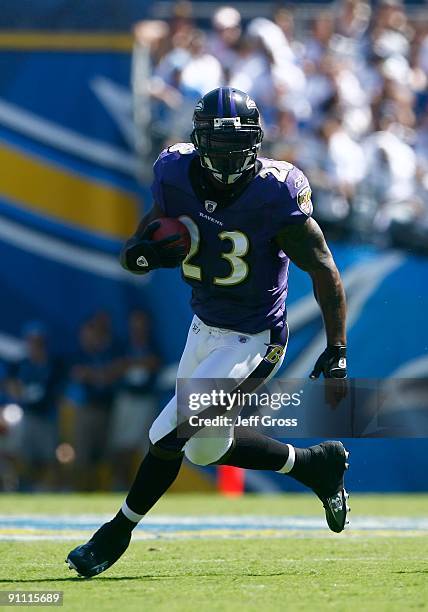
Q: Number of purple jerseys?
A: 1